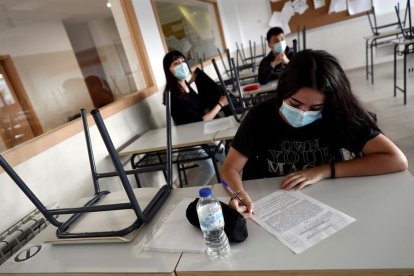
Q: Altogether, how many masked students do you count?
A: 3